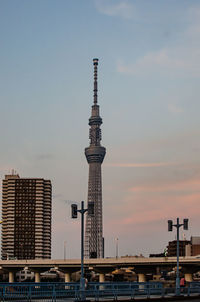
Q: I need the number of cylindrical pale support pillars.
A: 6